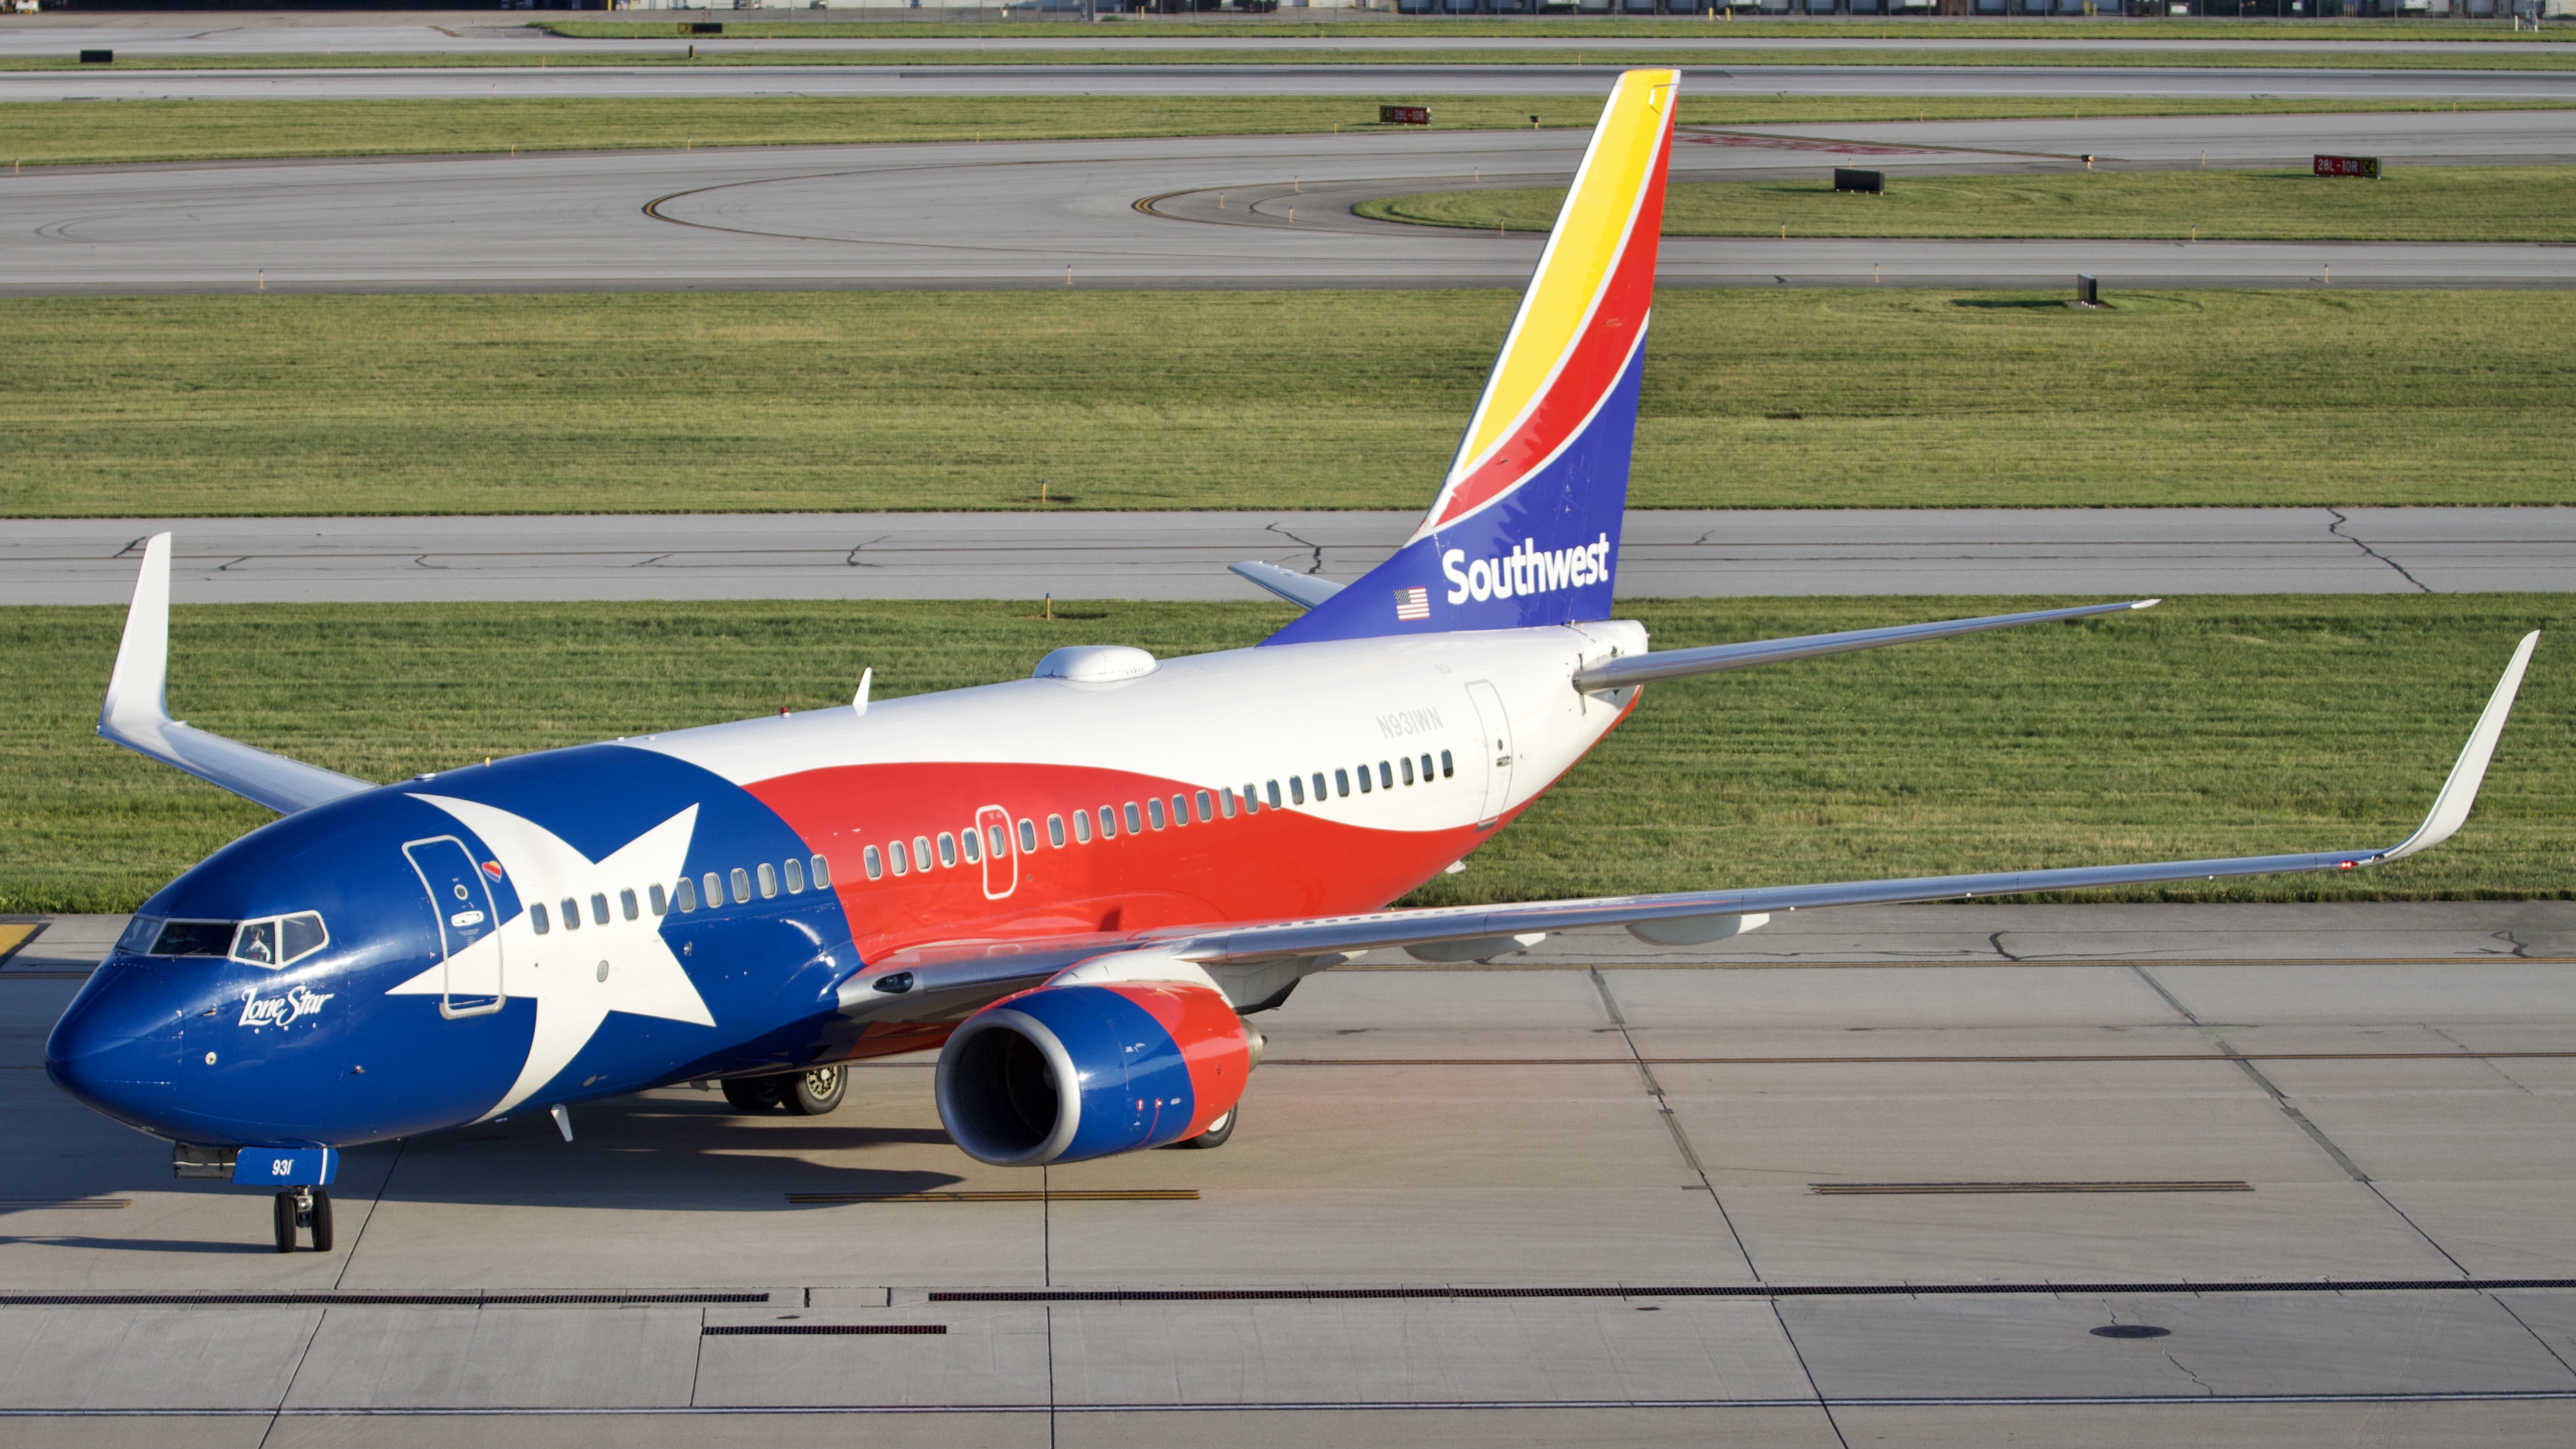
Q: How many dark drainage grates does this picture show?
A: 3